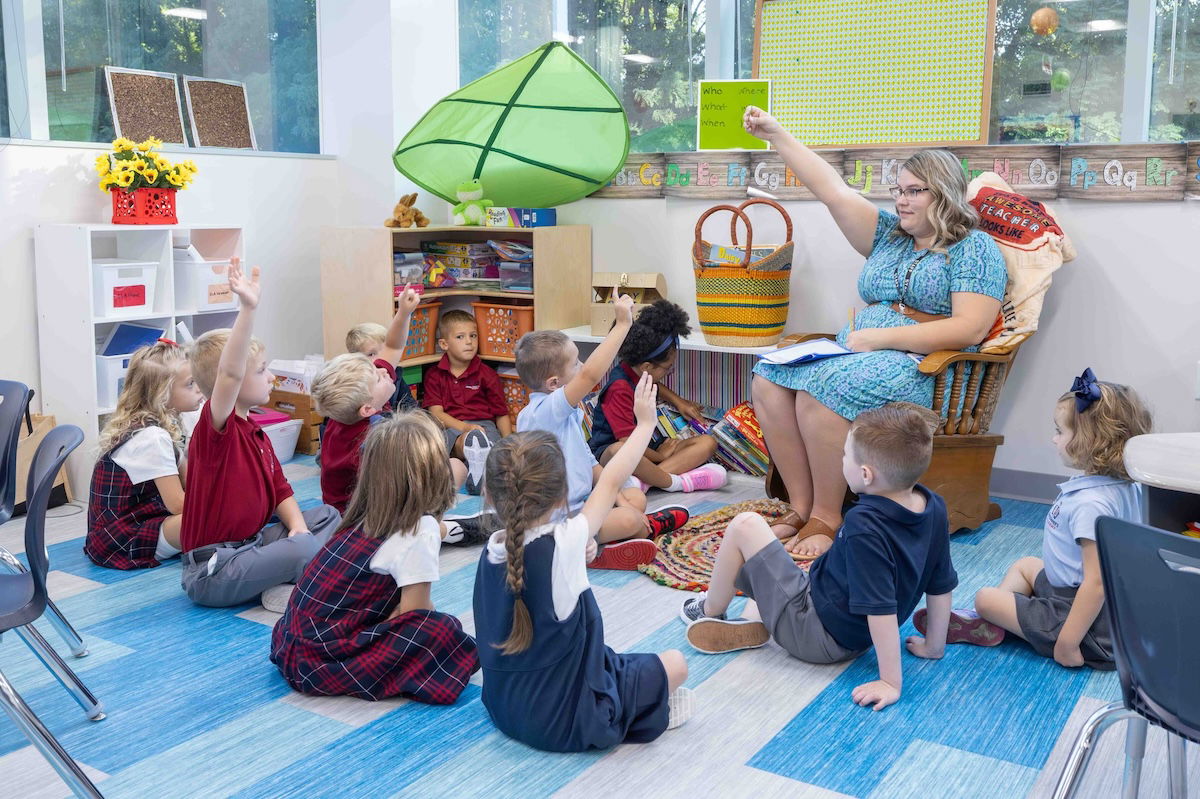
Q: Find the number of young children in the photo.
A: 11